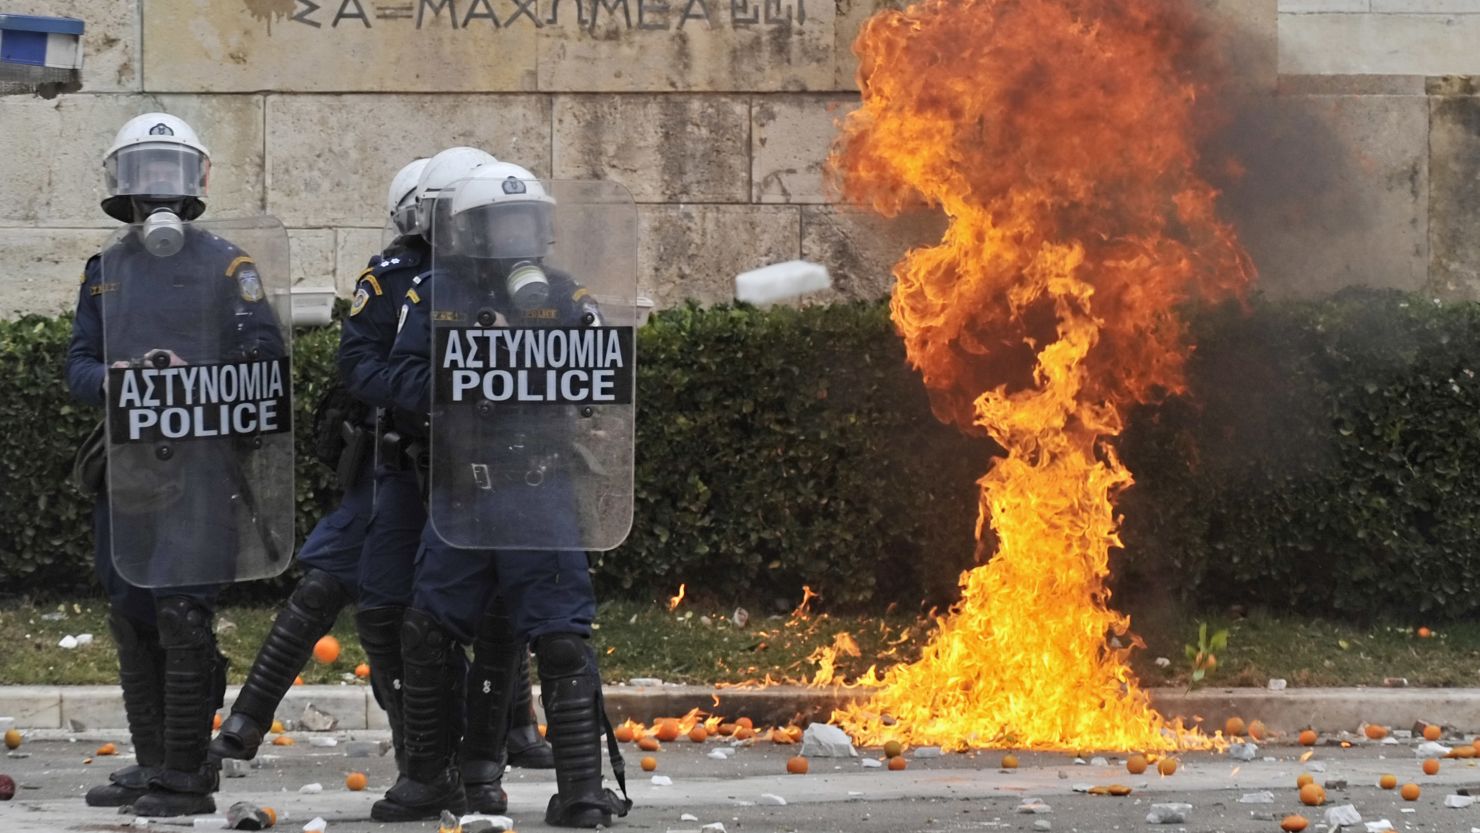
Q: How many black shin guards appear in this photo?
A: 8